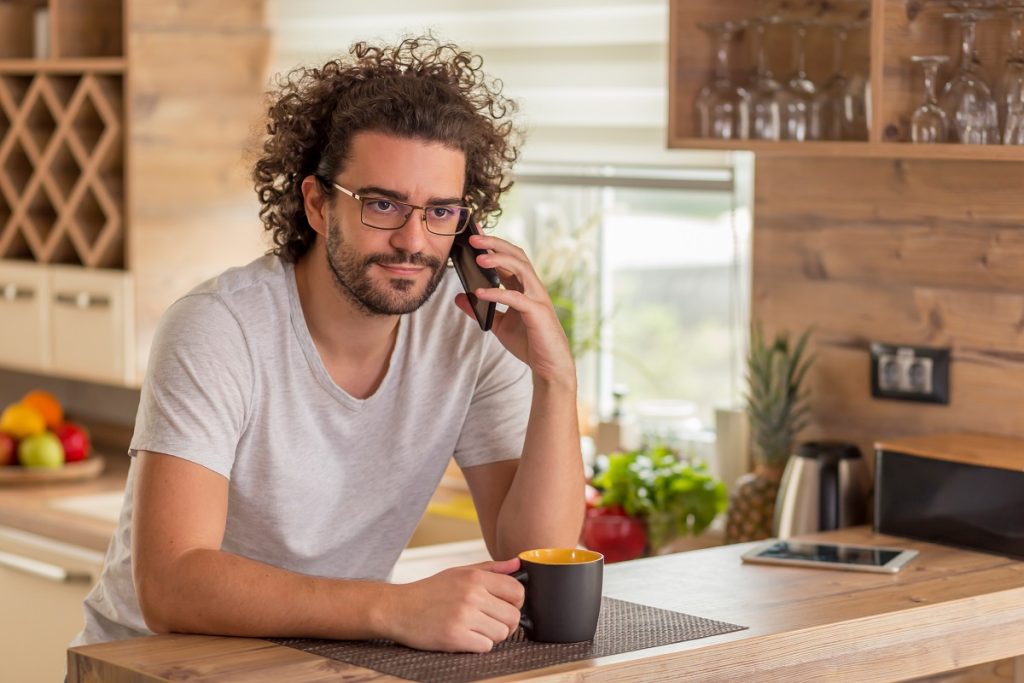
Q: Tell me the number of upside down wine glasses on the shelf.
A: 7